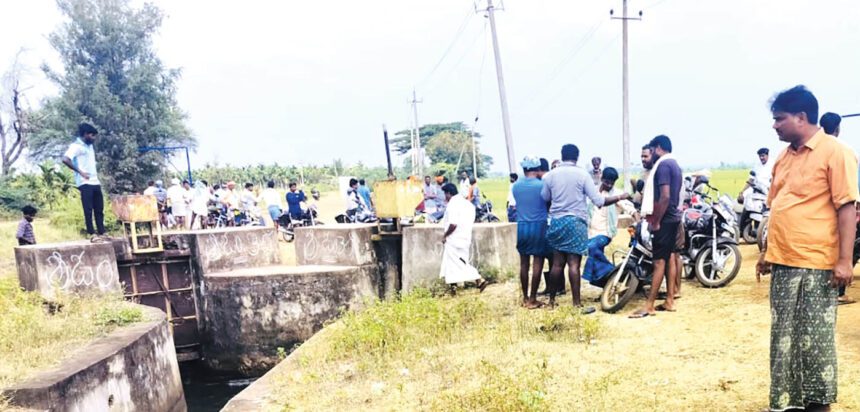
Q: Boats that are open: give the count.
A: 0